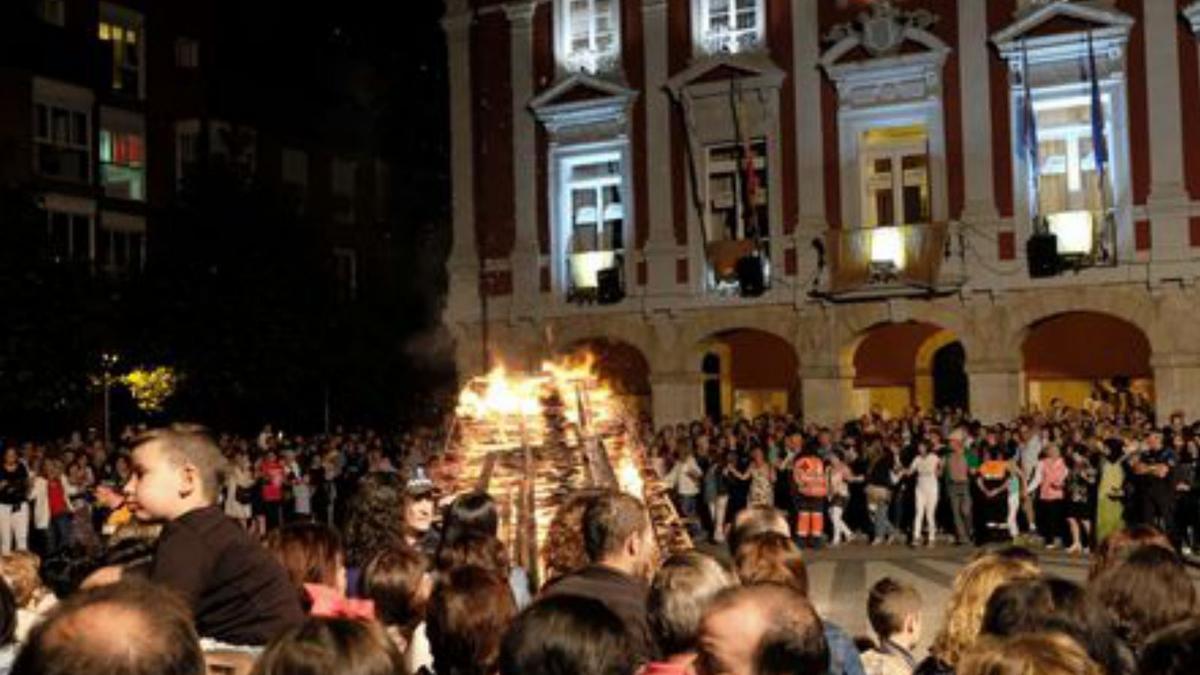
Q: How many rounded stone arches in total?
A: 4